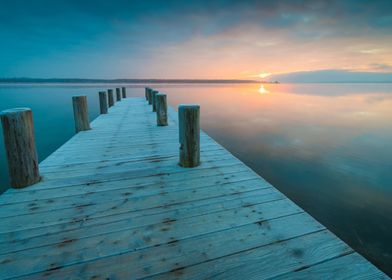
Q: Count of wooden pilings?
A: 11